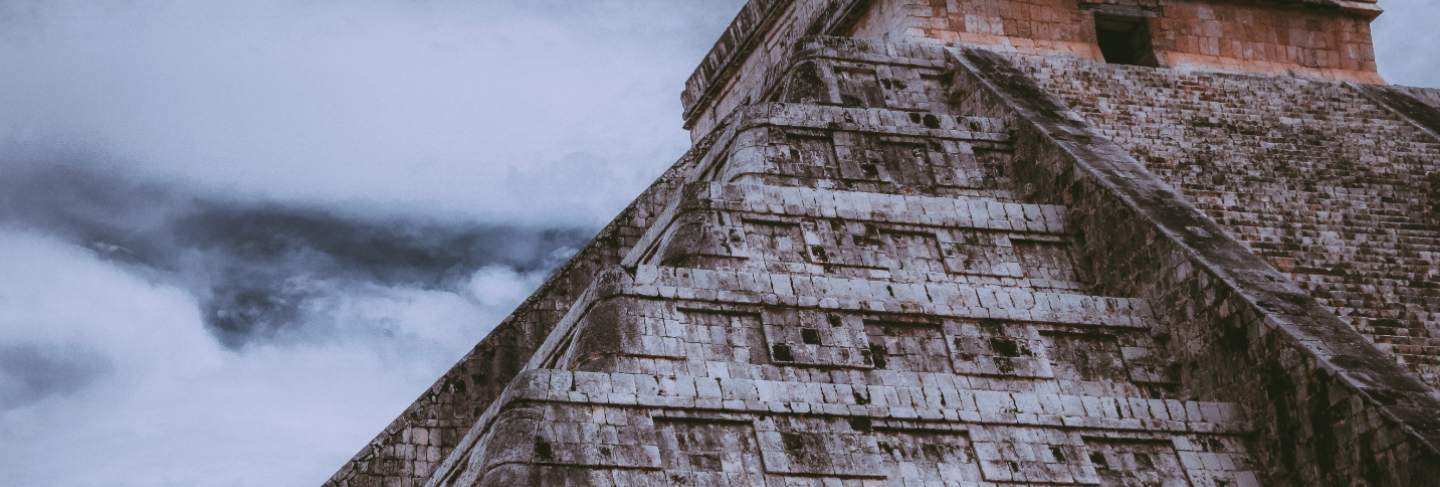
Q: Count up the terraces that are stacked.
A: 5